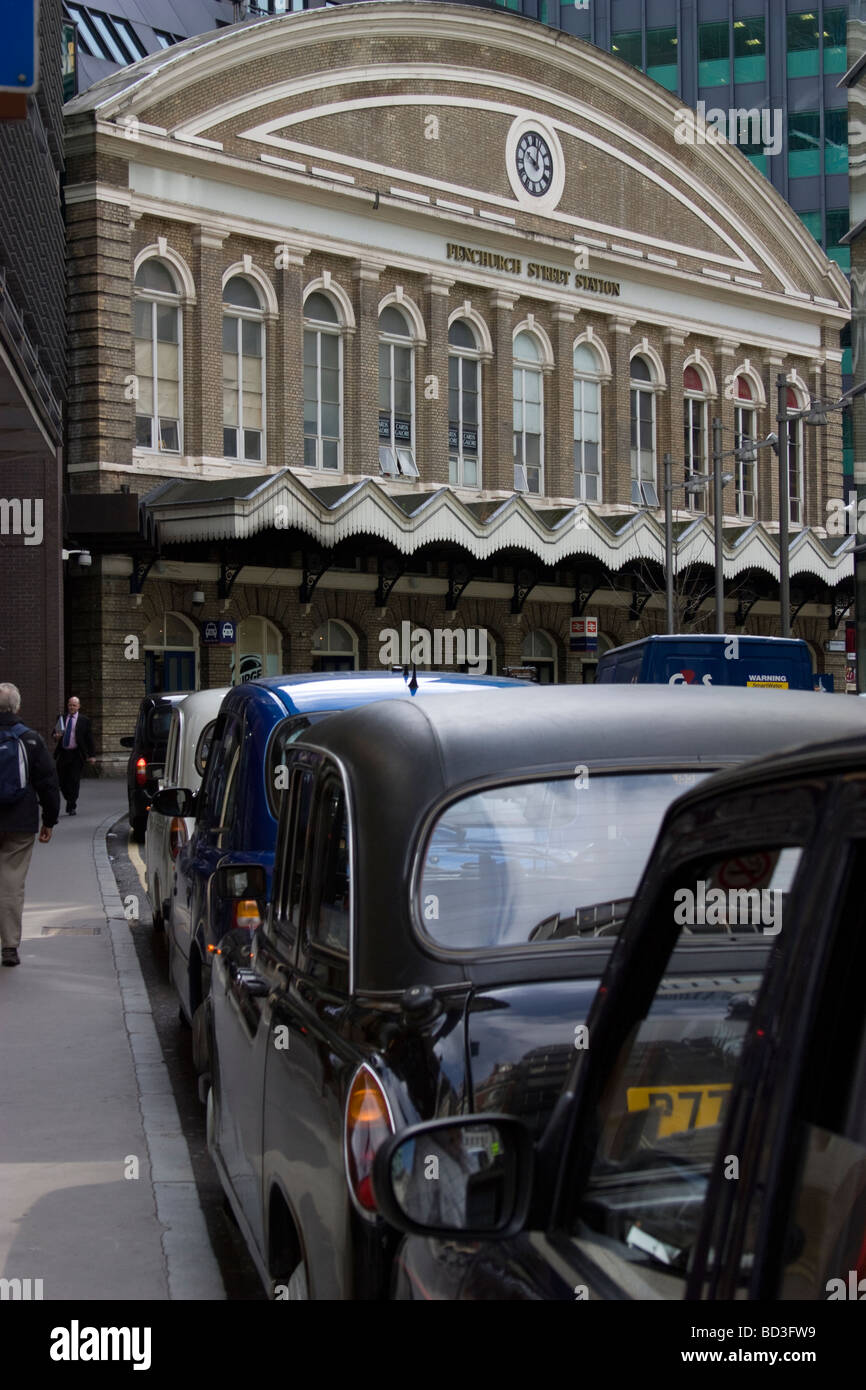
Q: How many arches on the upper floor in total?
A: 11